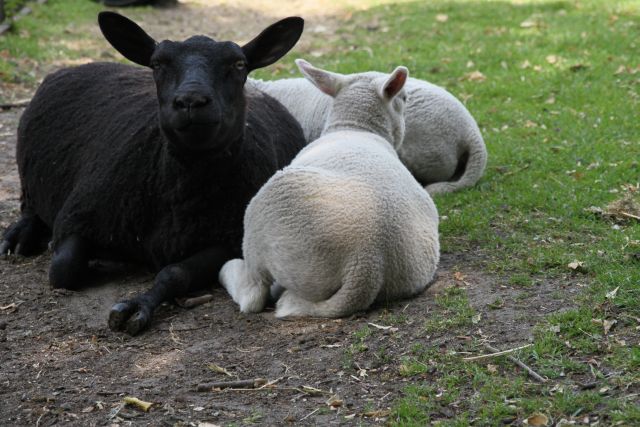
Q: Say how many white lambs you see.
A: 2